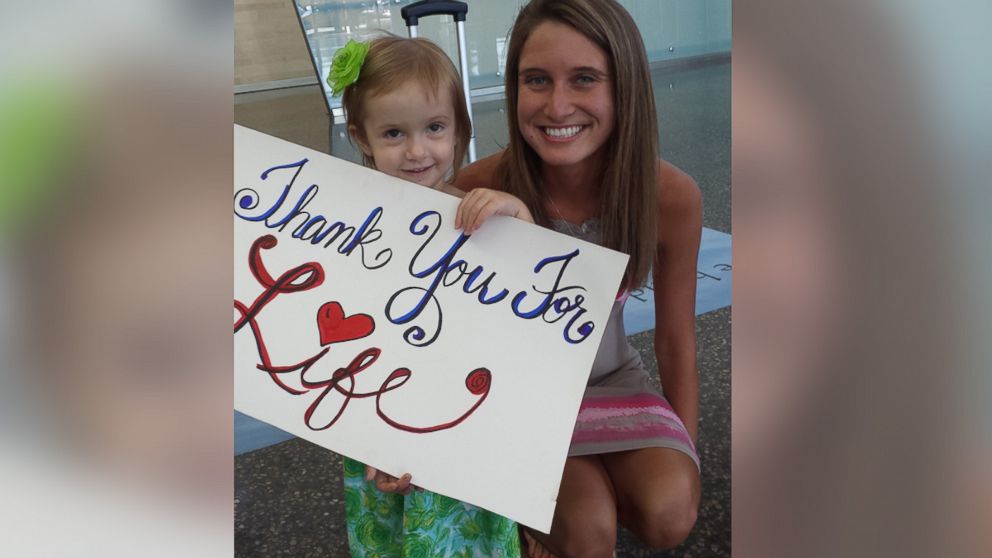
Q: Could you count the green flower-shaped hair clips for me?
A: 1